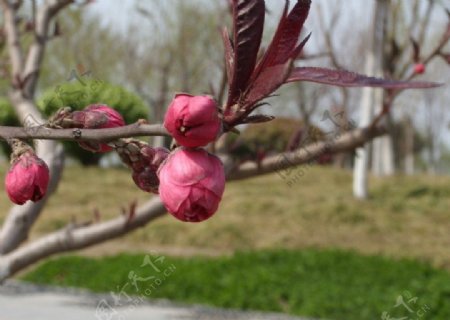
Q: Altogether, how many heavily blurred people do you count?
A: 0